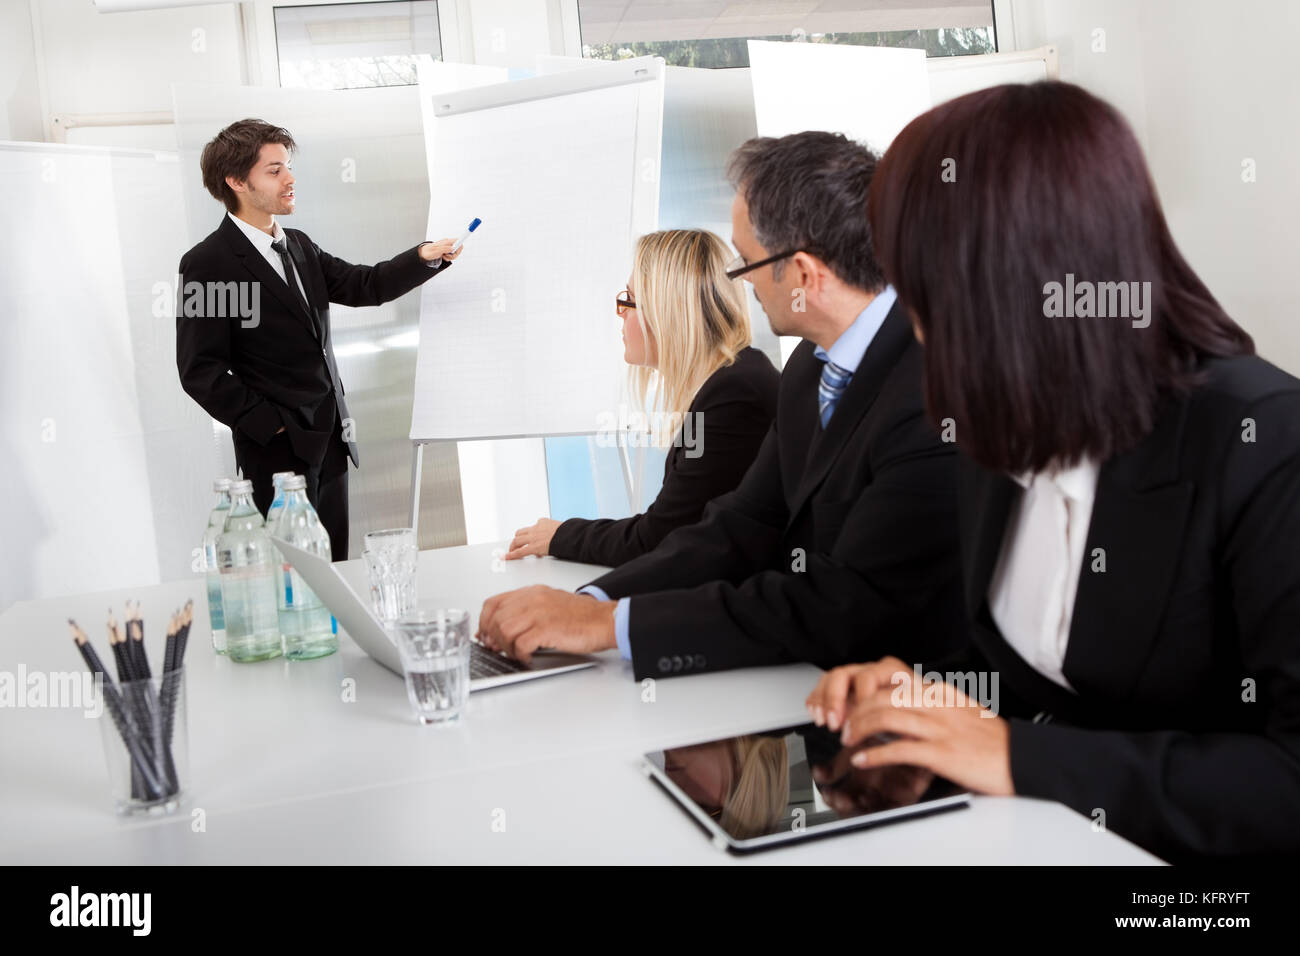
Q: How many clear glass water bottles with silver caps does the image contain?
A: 4